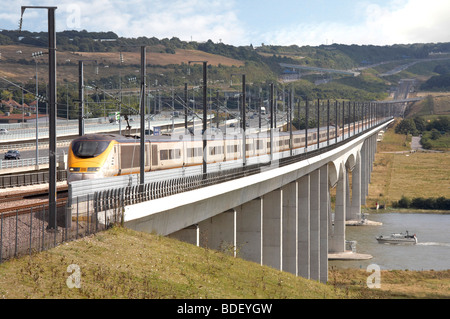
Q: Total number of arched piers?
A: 2